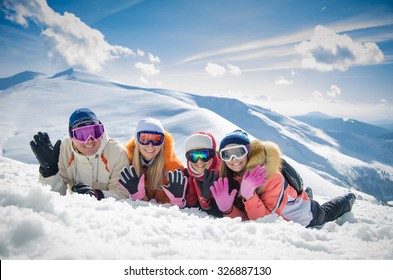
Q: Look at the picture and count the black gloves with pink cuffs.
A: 2